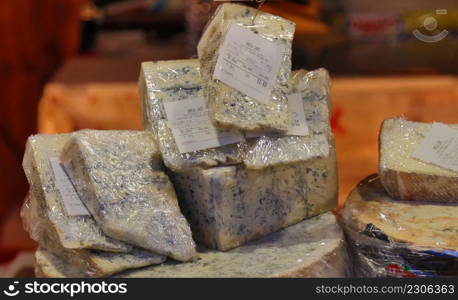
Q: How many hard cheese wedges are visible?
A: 1